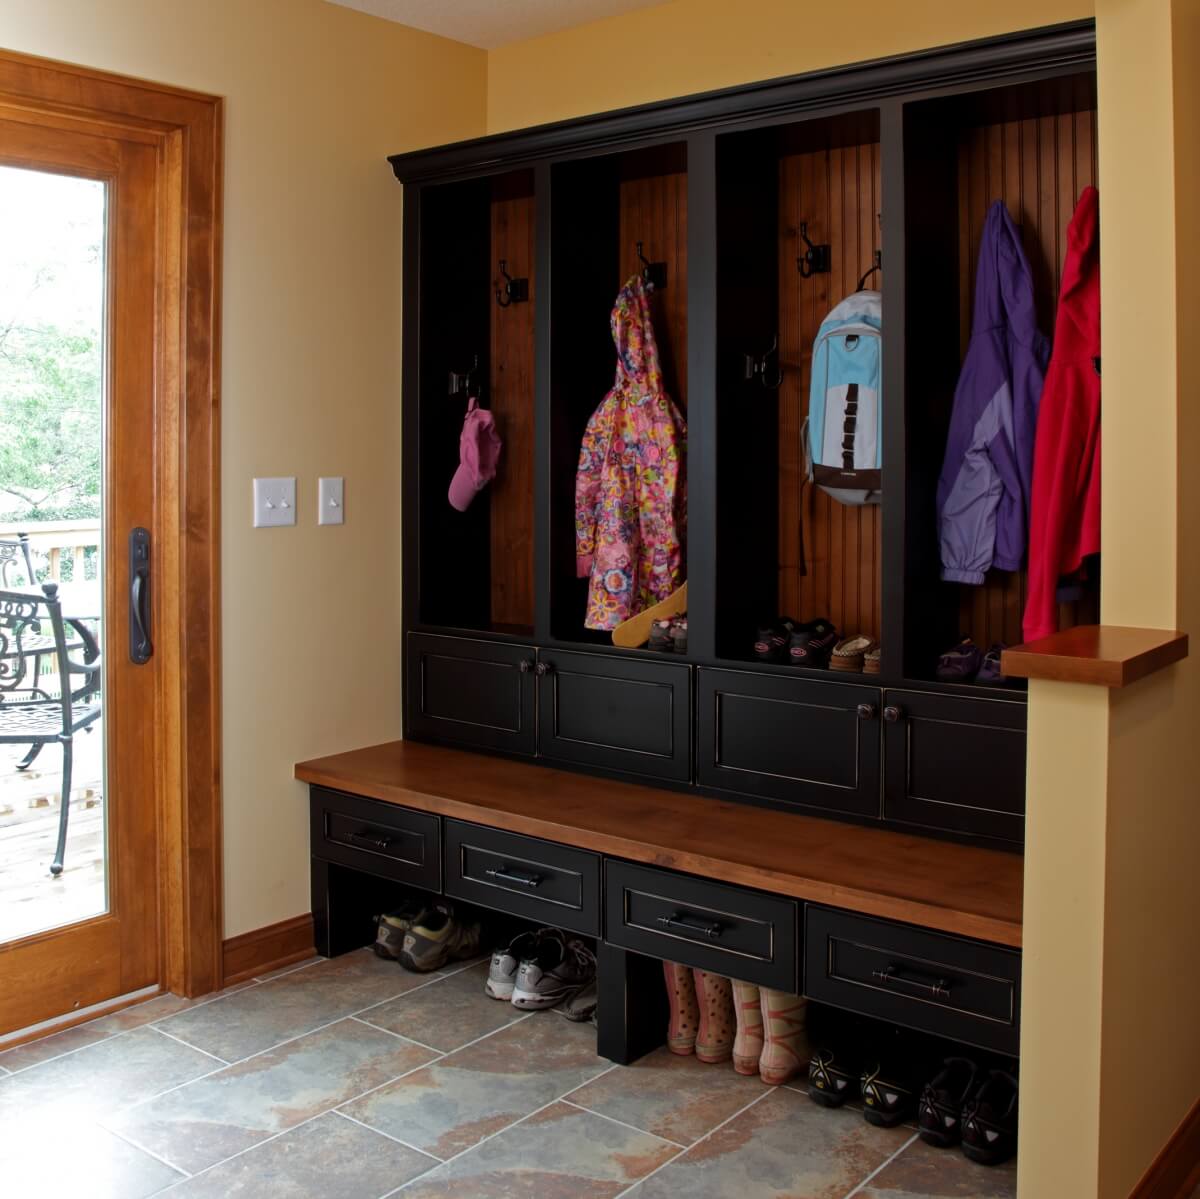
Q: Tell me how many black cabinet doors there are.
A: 4